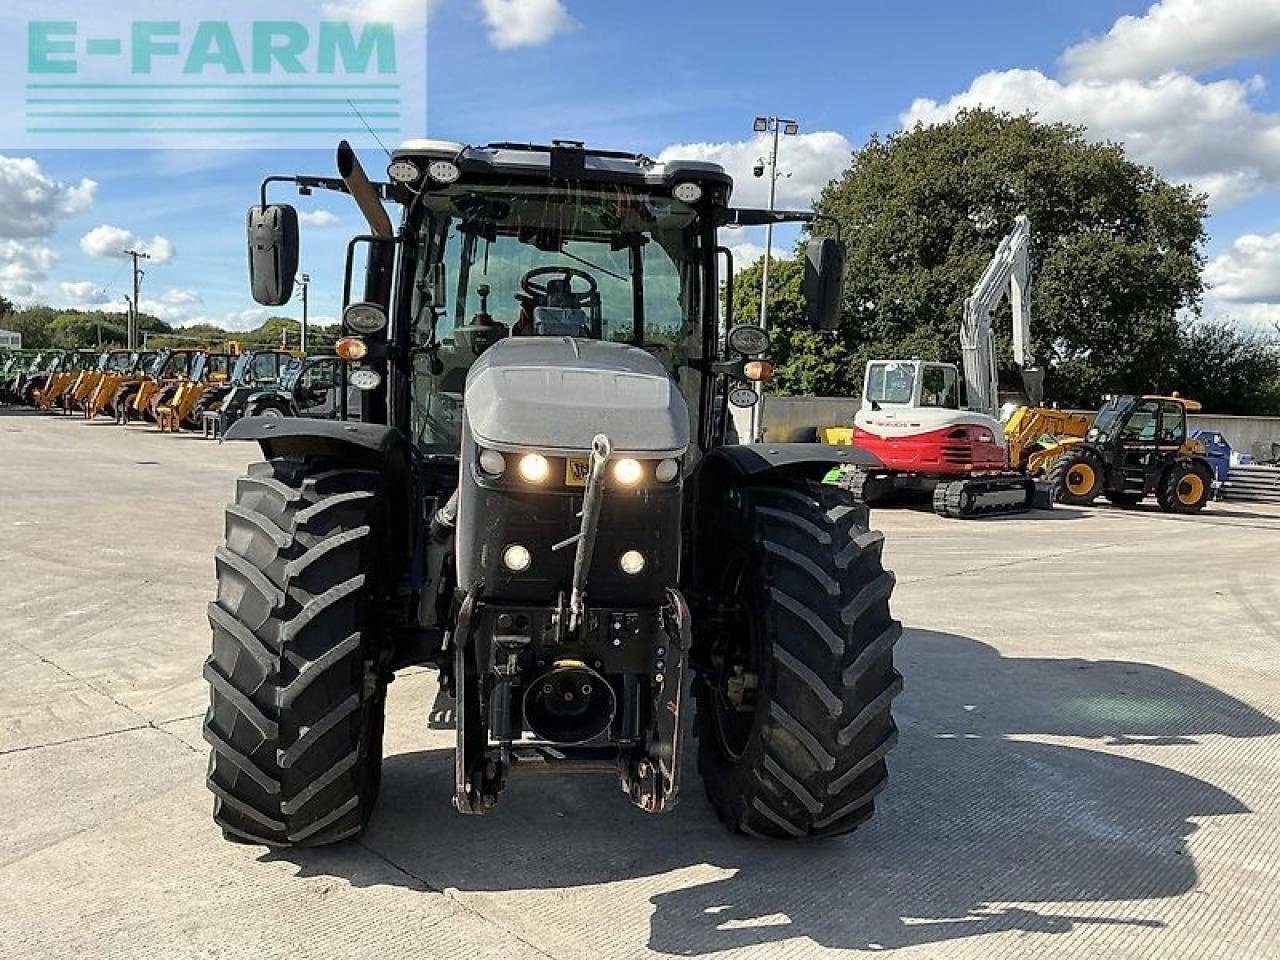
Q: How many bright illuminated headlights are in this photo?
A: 4